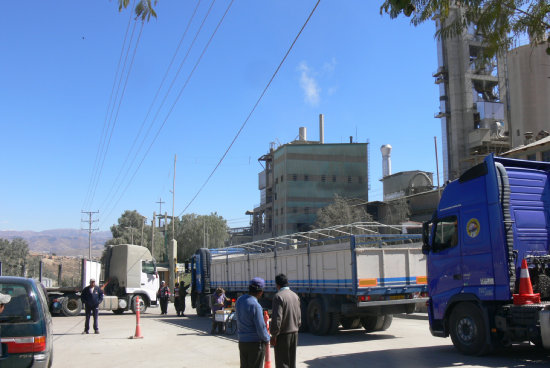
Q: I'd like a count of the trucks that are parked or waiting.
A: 3